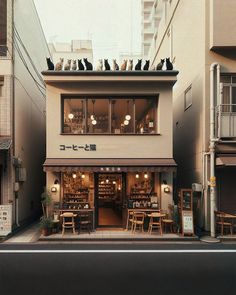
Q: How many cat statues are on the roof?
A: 15